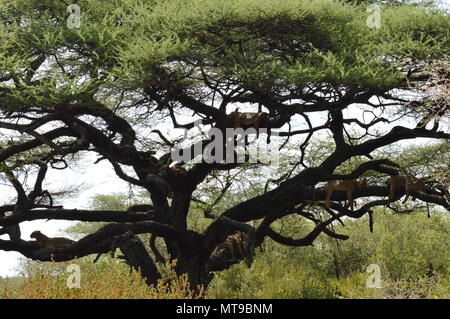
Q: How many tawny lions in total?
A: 6